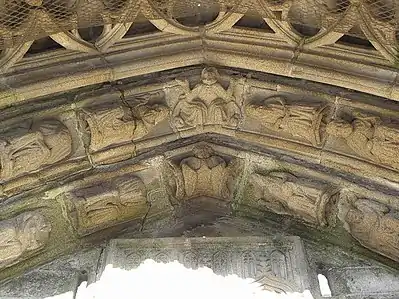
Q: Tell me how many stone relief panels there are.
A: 10